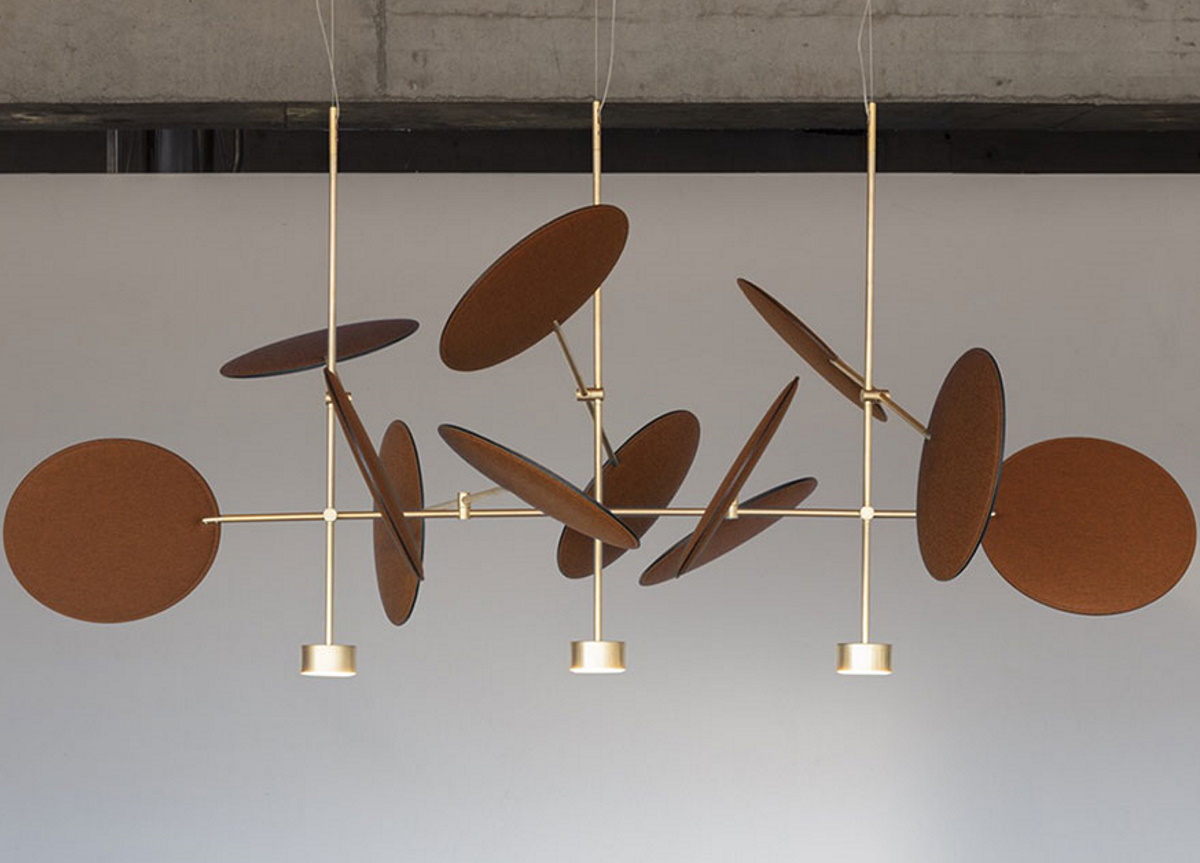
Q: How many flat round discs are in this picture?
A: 12